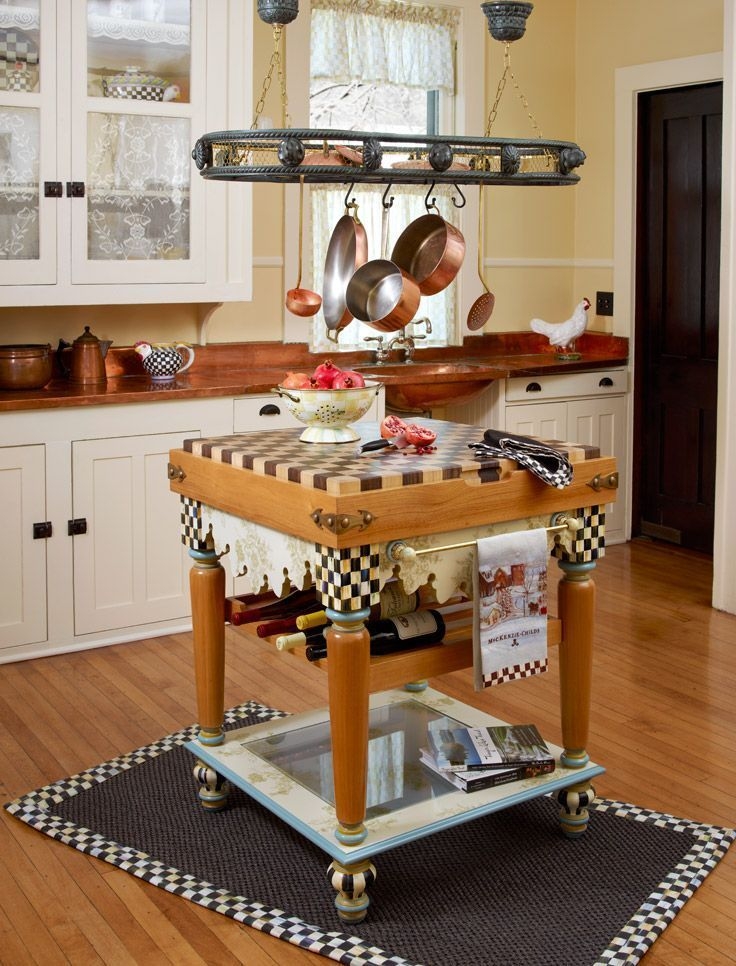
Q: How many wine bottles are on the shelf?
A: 5